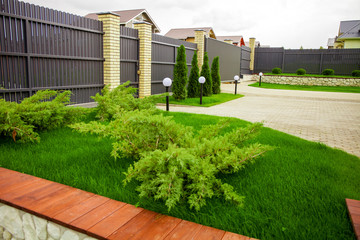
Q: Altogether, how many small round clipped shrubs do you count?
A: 4